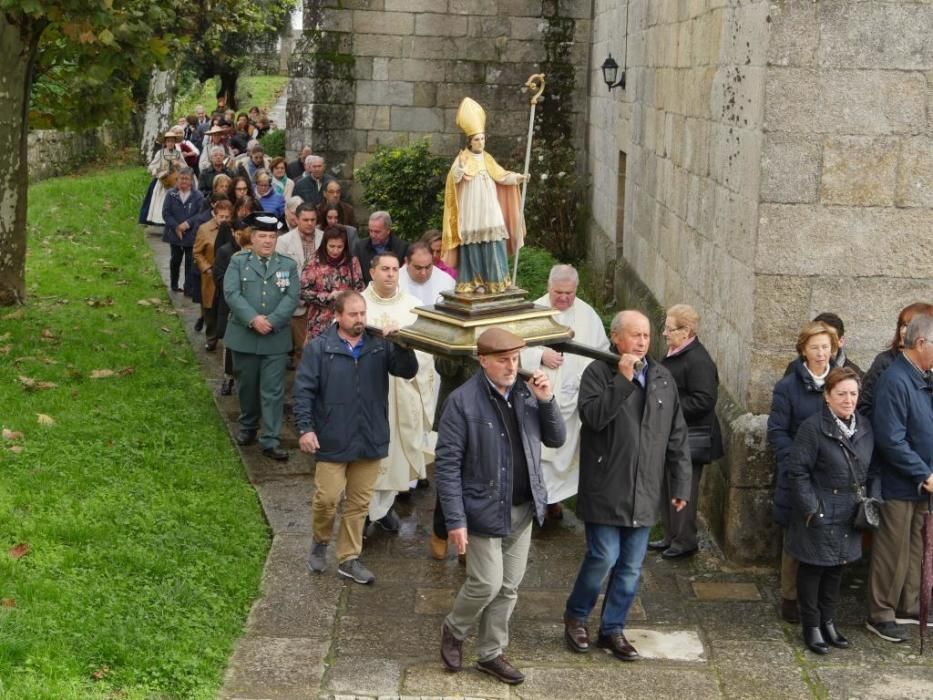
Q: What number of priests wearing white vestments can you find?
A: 3